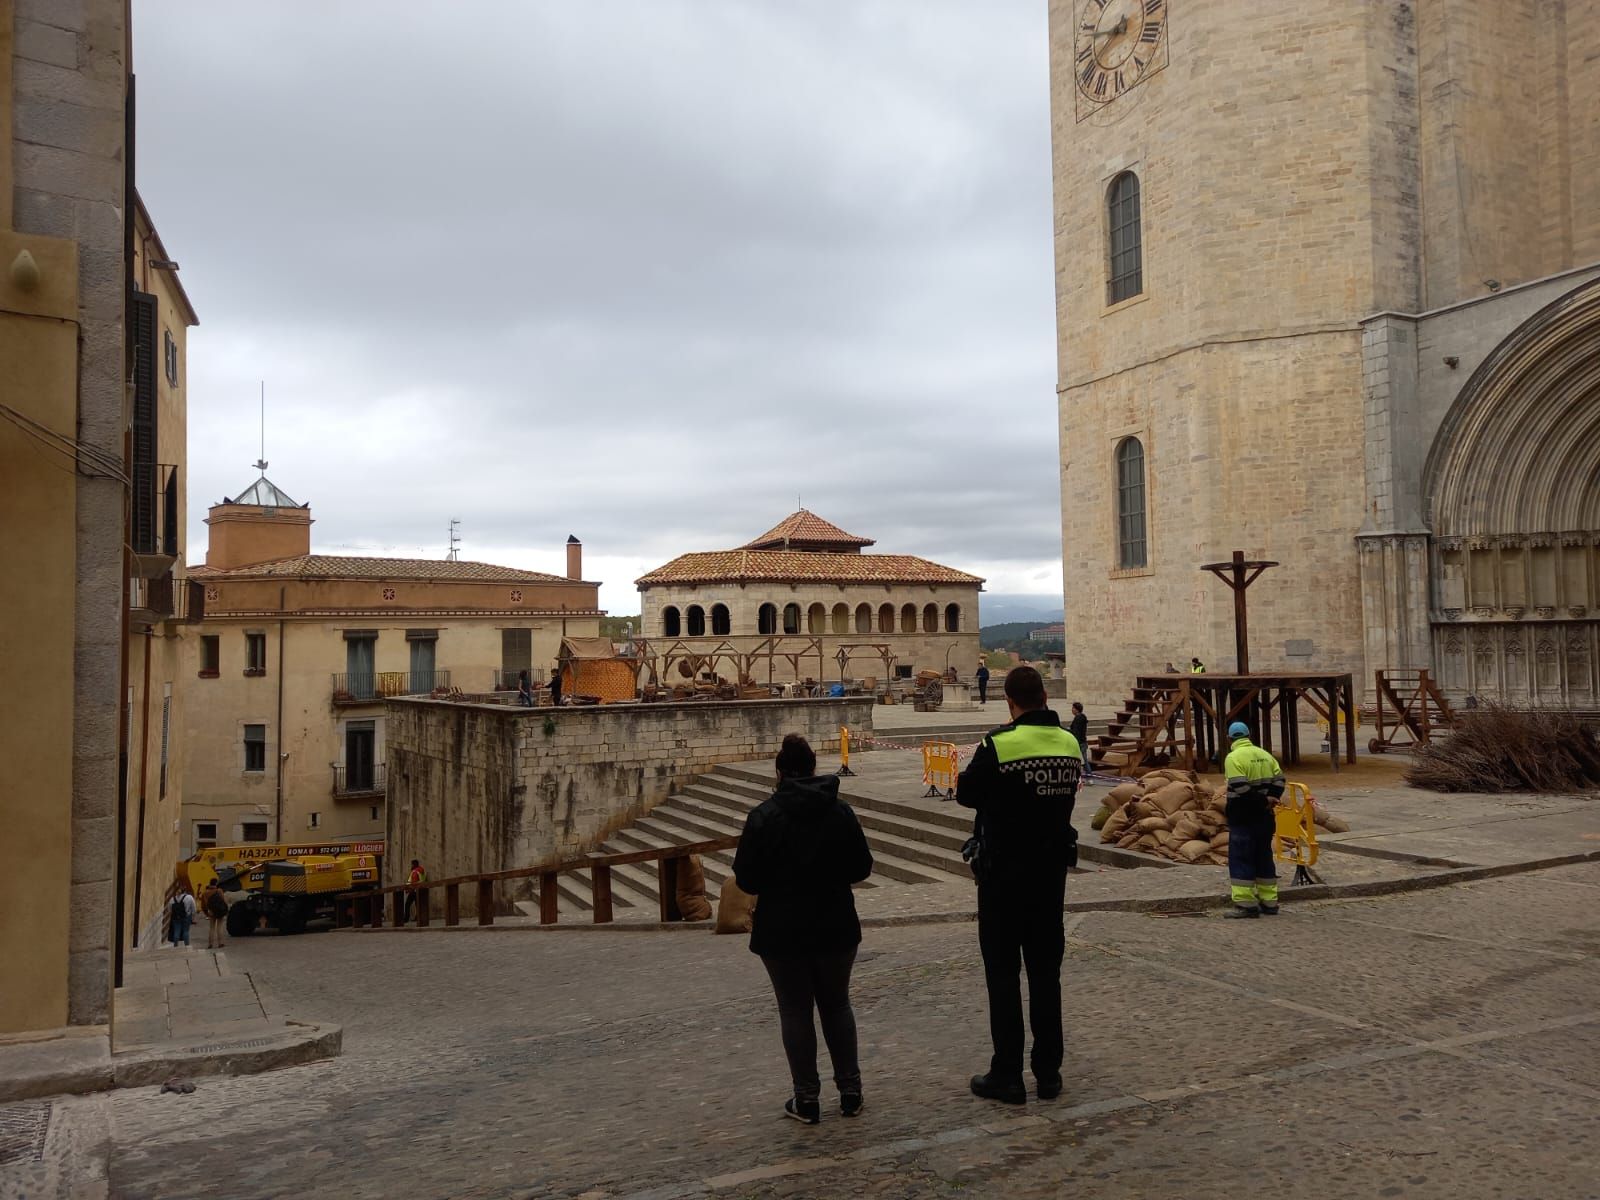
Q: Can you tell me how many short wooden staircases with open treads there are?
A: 2